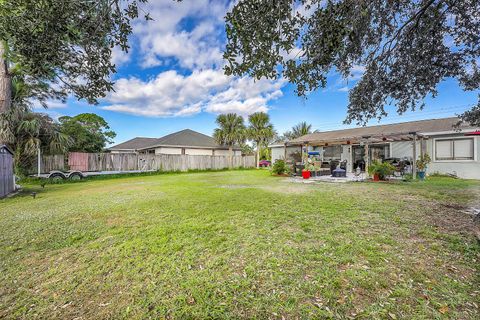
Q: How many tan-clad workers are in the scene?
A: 0